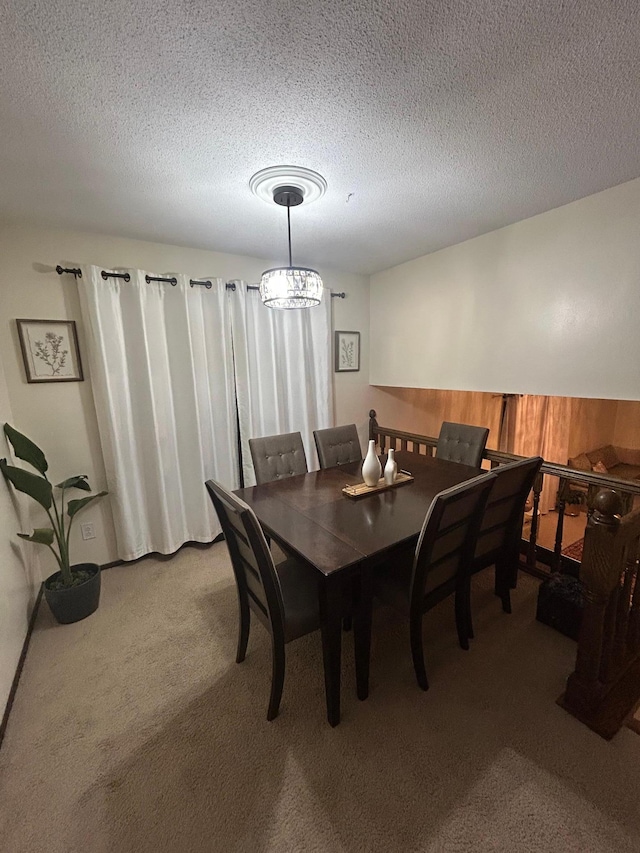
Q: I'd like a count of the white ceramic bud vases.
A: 2